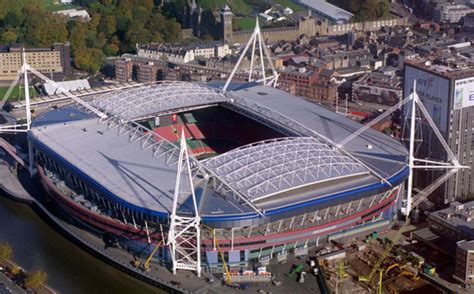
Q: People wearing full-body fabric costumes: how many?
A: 0